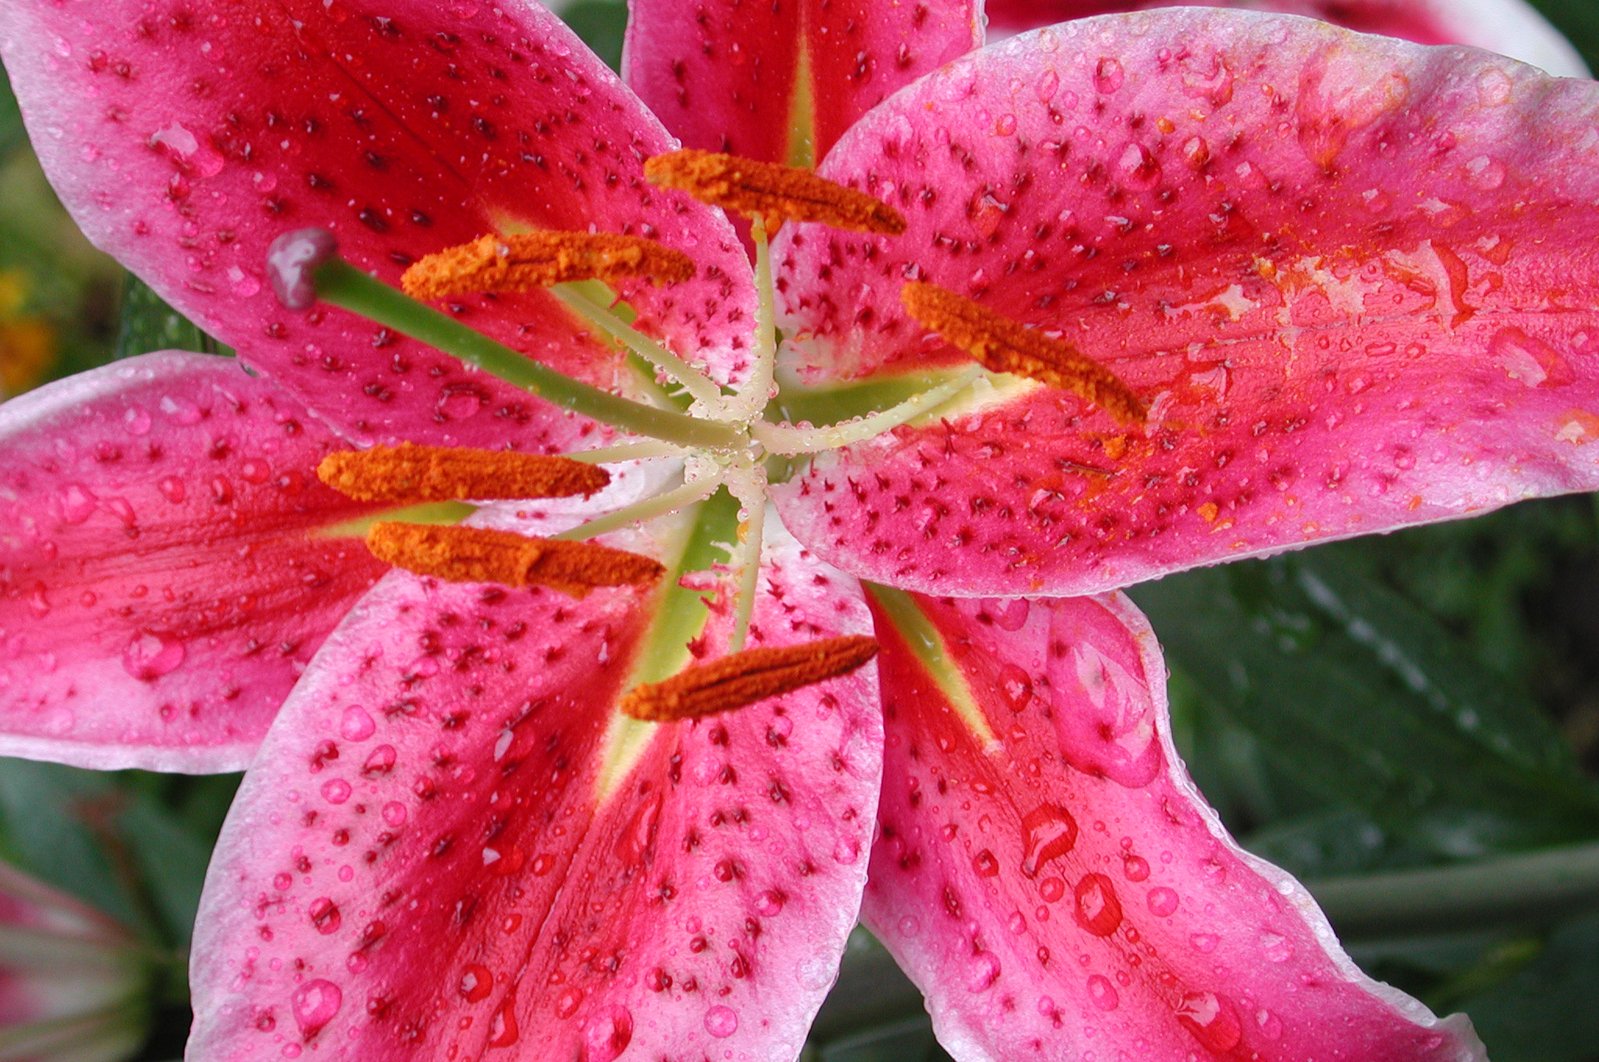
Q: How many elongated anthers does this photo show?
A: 6